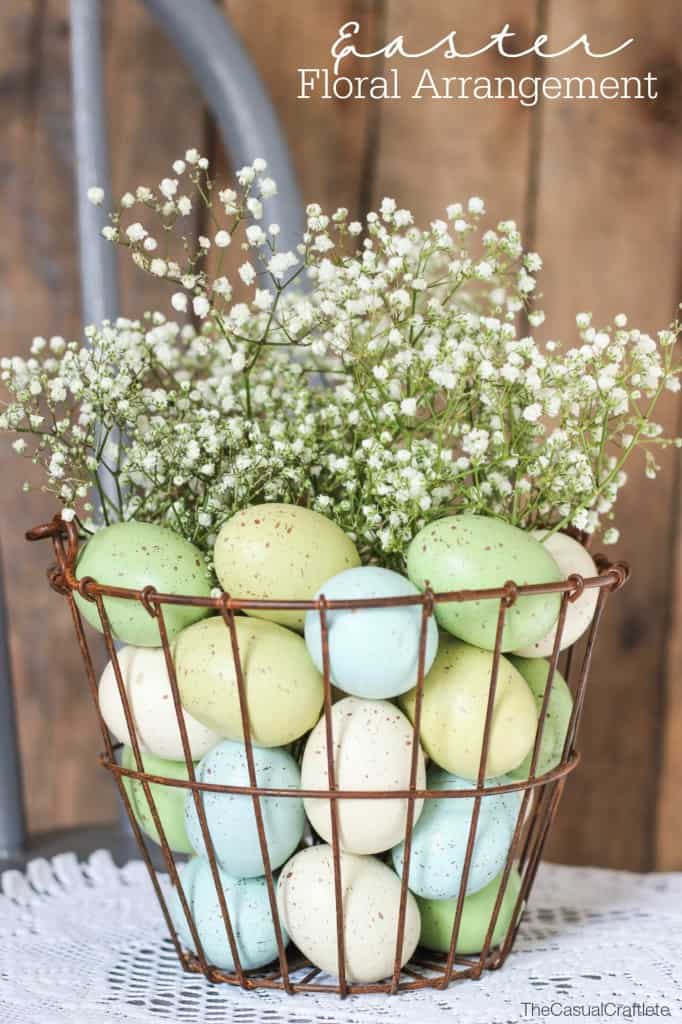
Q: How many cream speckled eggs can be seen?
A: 4